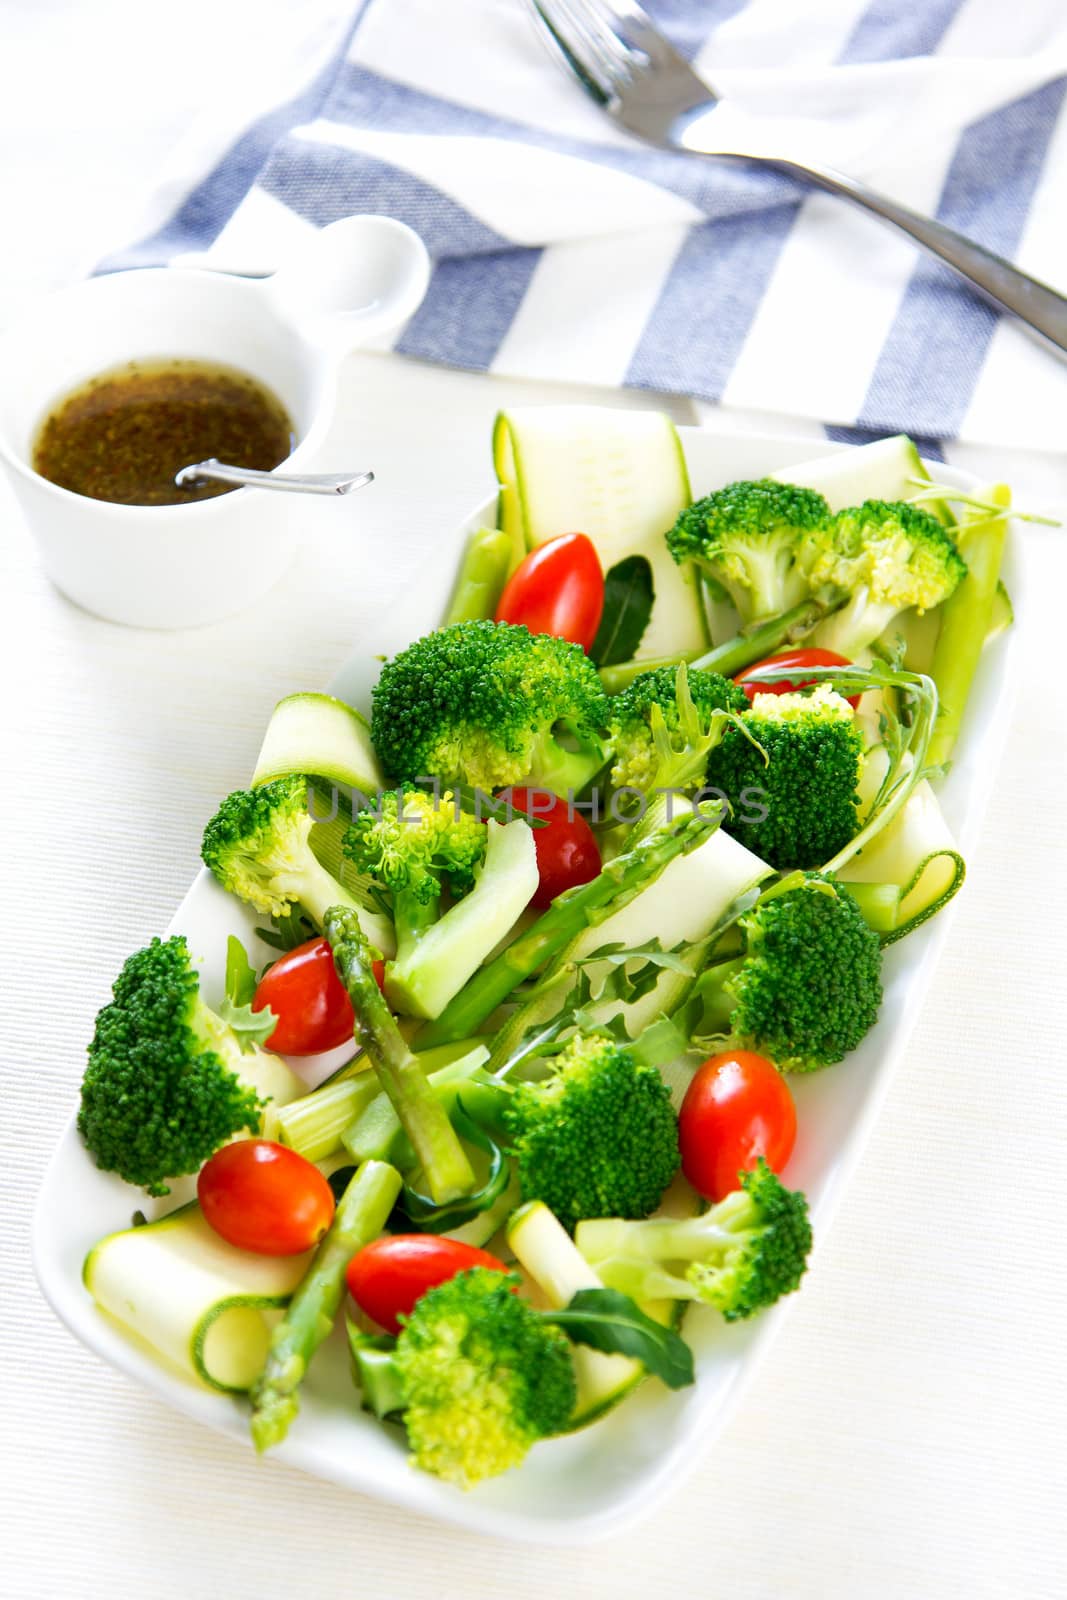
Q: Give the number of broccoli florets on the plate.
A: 12